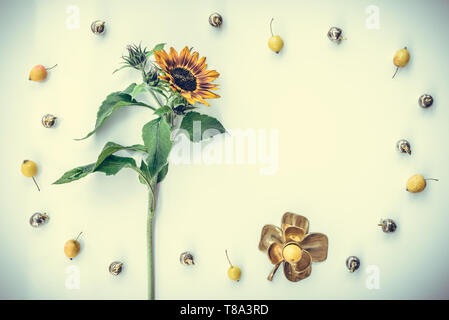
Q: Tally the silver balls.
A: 11